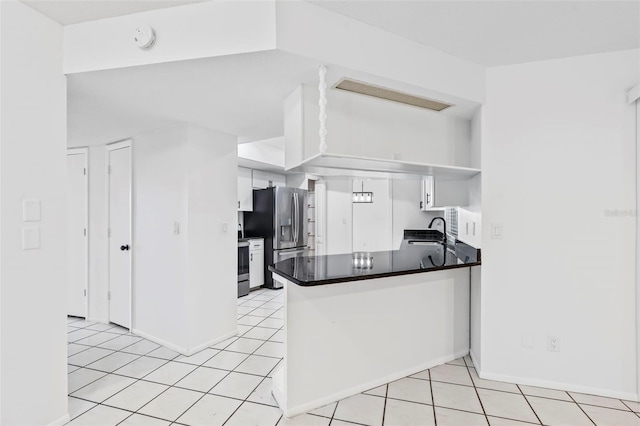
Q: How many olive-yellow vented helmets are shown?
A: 0